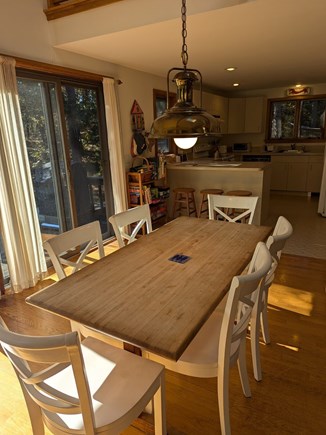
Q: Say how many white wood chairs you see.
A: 6